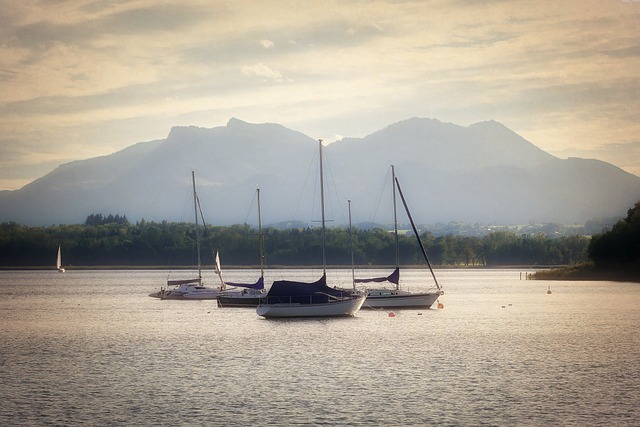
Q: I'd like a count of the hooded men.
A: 0